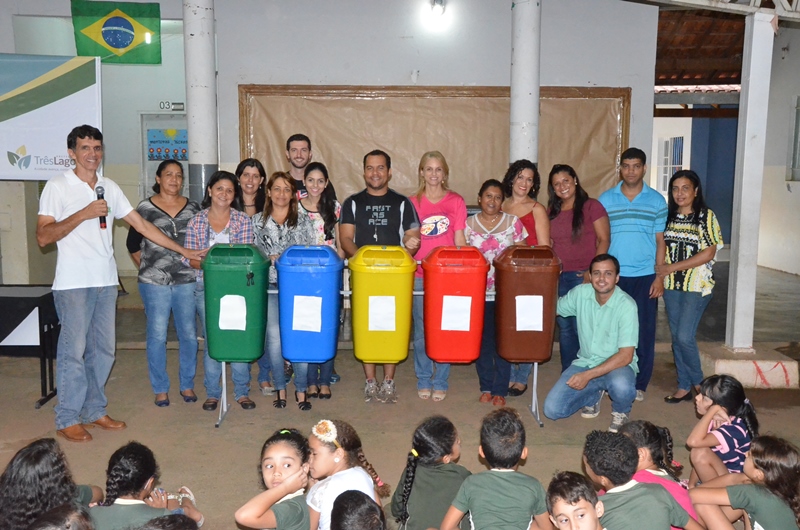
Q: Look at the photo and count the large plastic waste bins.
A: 5